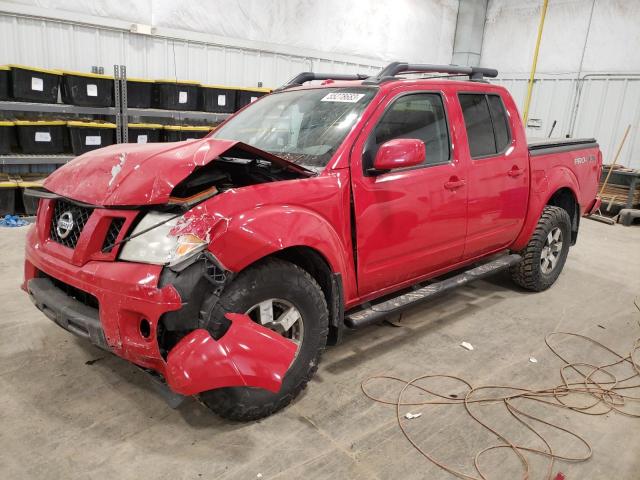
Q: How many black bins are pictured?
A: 14